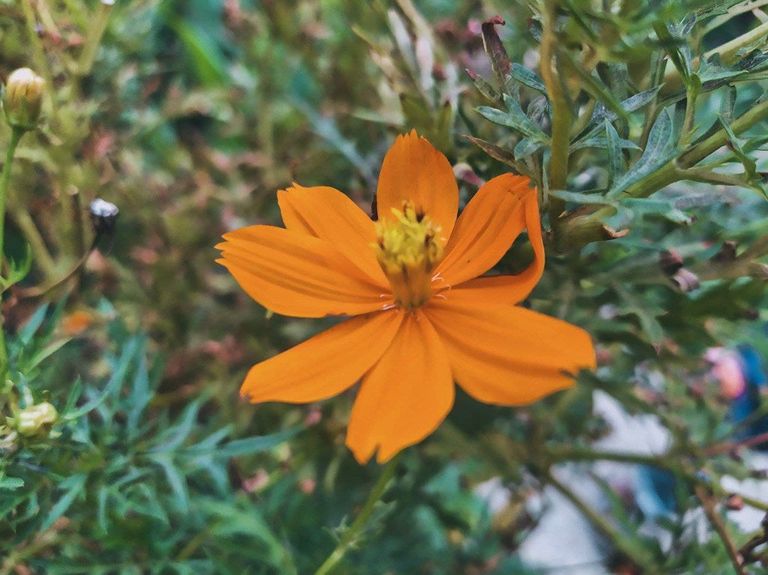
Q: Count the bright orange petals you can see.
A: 8